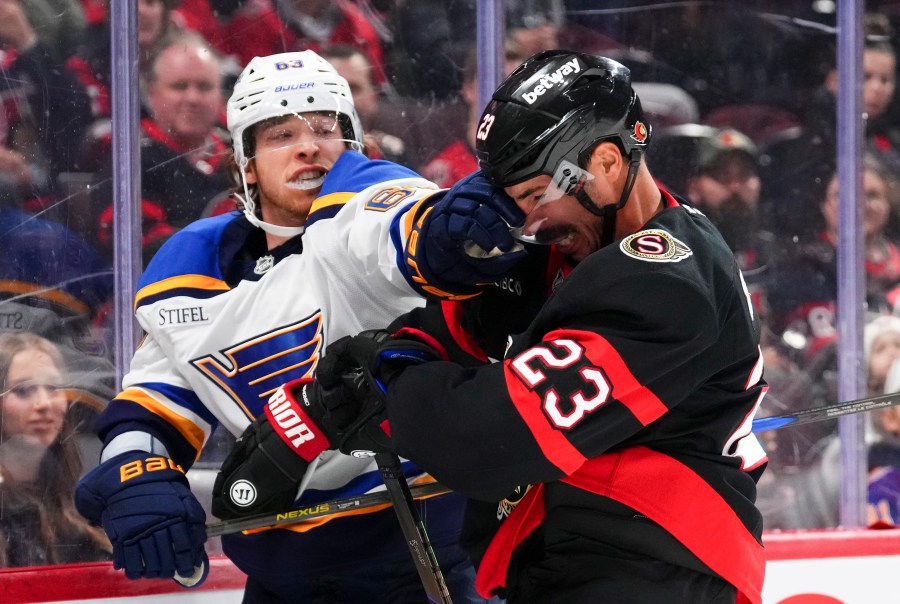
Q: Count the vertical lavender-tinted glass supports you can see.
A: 3